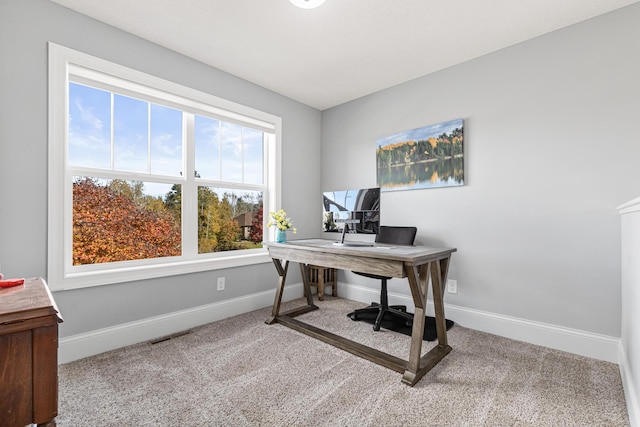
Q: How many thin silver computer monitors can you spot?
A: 1